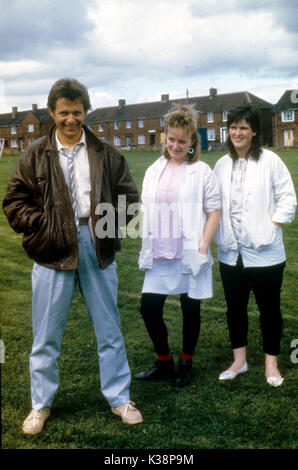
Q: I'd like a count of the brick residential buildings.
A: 3